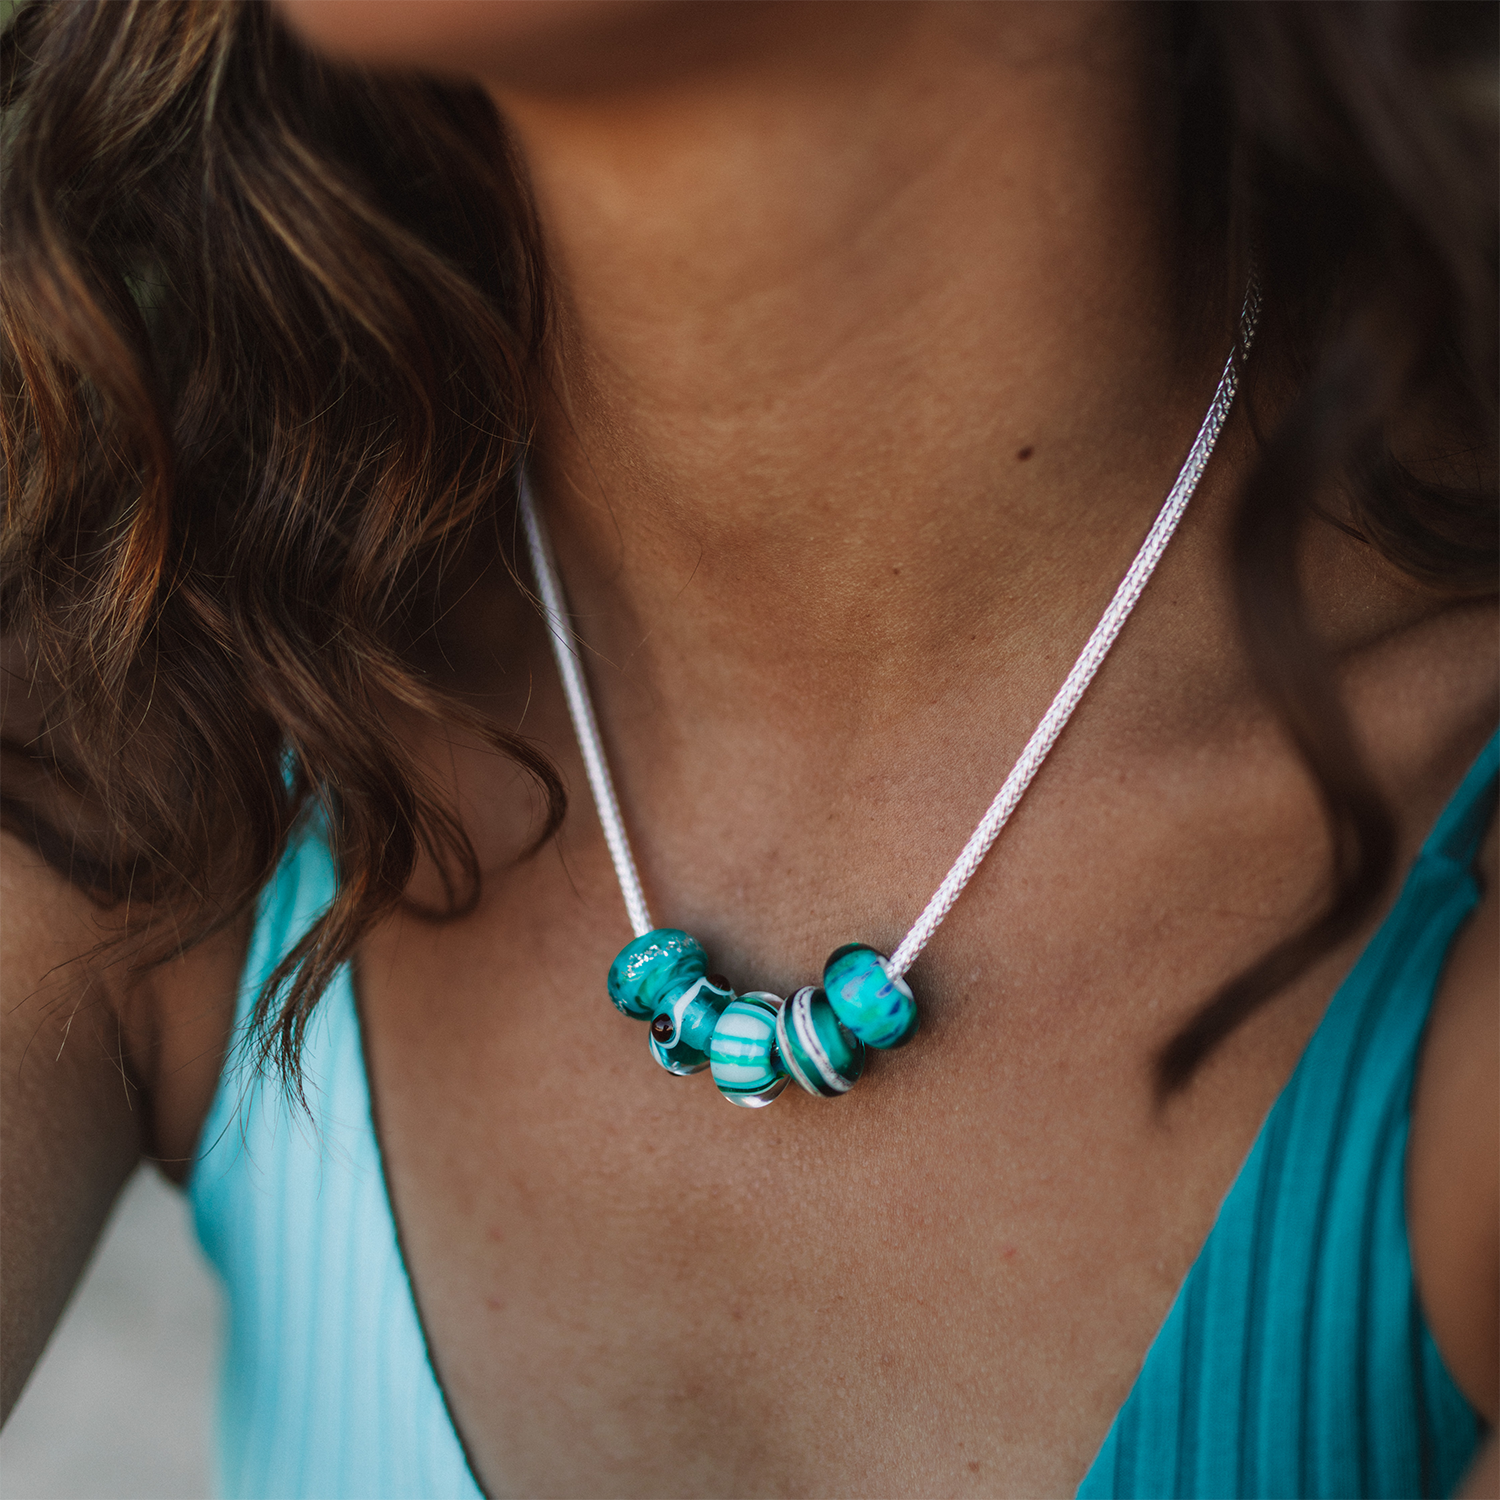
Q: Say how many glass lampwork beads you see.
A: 5